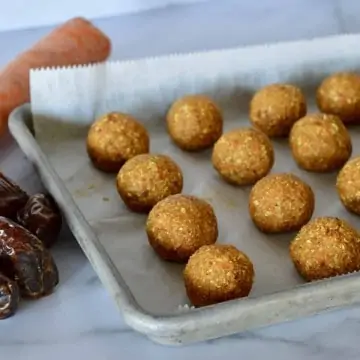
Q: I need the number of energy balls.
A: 12